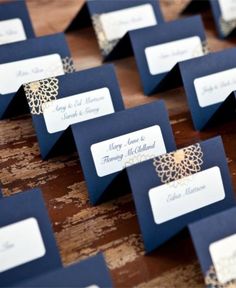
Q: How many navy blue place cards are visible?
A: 12